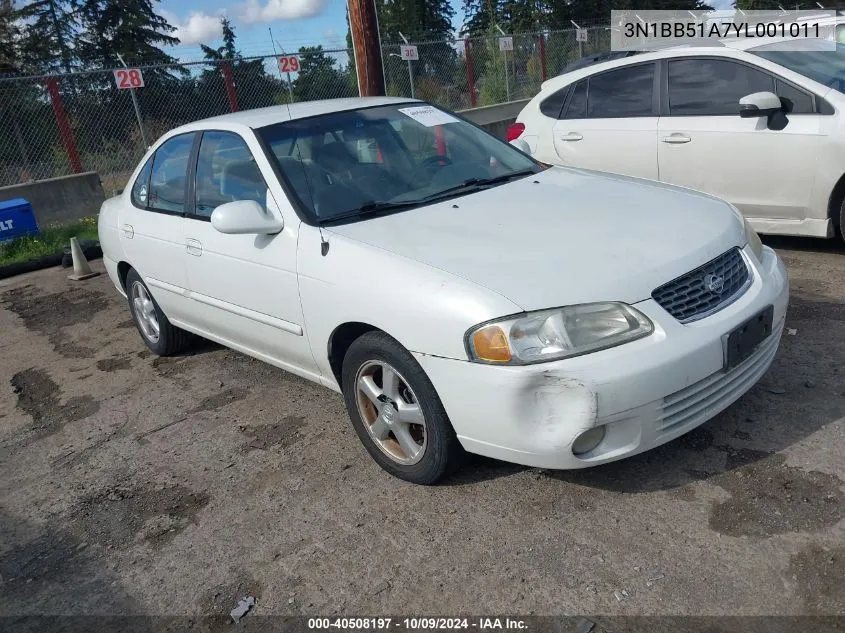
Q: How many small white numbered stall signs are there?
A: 5